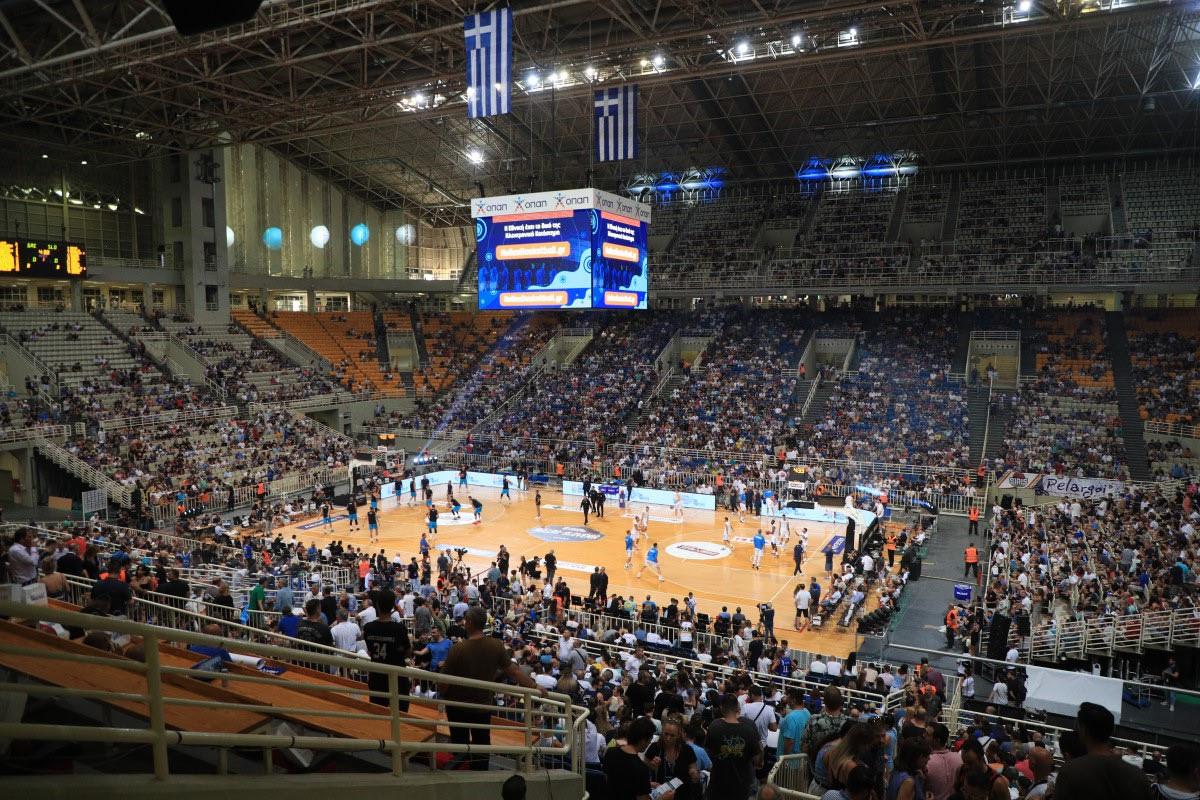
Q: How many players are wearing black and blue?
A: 12